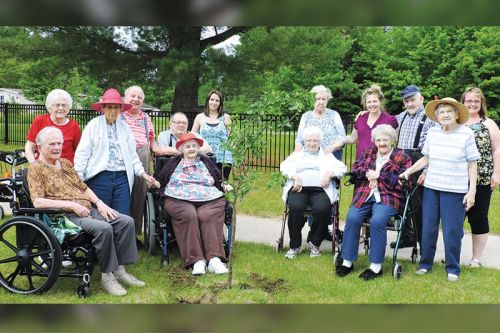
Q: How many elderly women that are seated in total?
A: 3